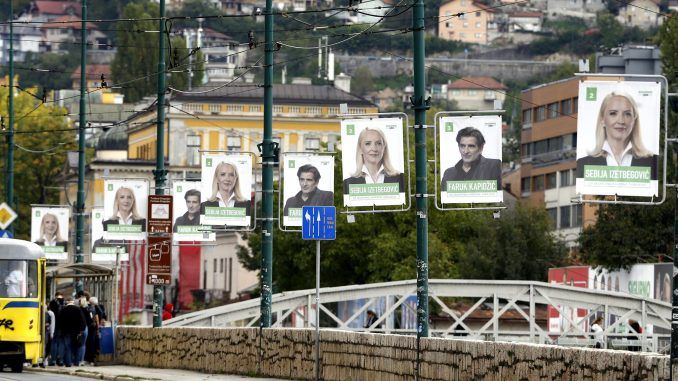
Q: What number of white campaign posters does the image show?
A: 9